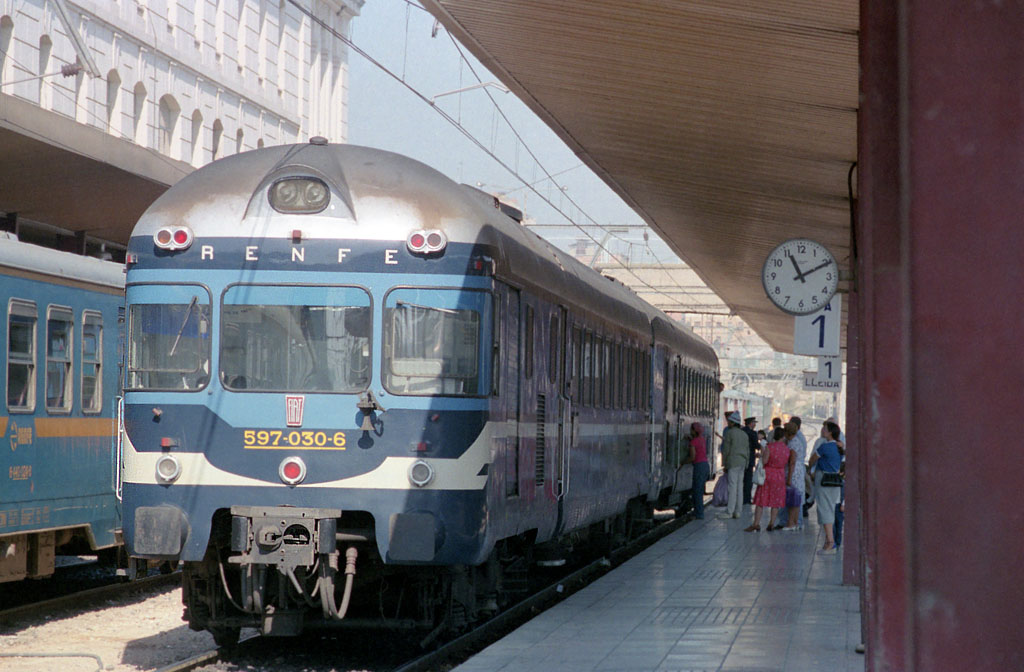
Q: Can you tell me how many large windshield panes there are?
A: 3